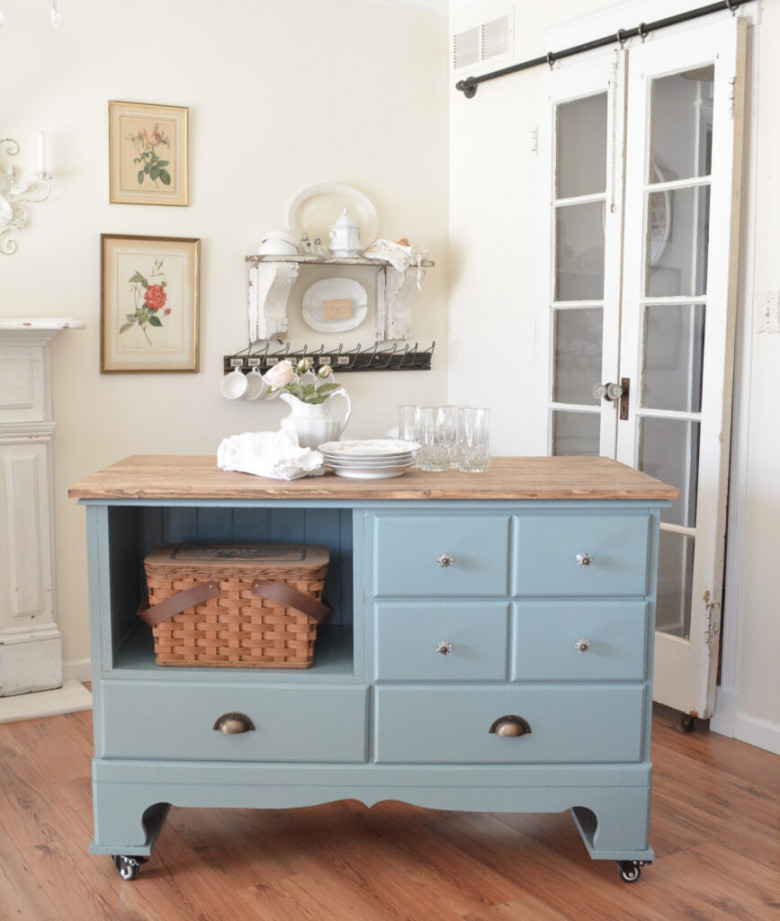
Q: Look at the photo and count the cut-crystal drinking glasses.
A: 4